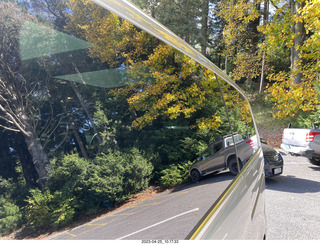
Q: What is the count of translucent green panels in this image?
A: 2